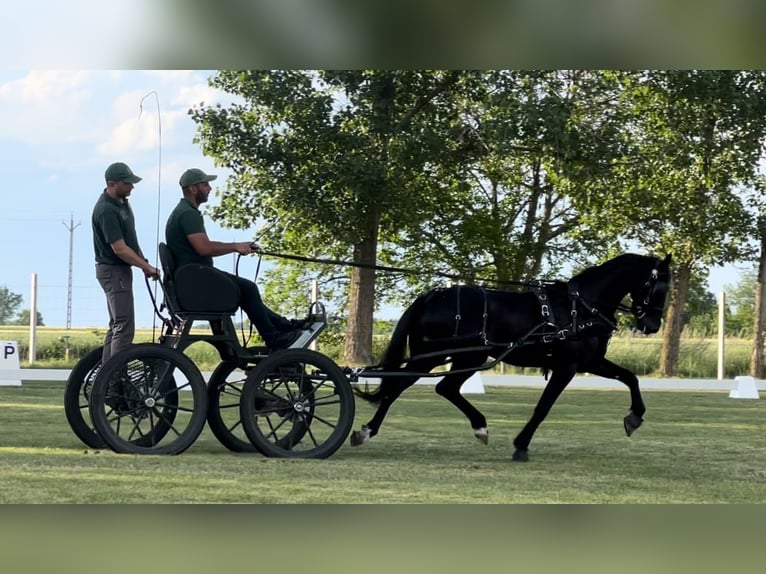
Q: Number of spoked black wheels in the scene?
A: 4